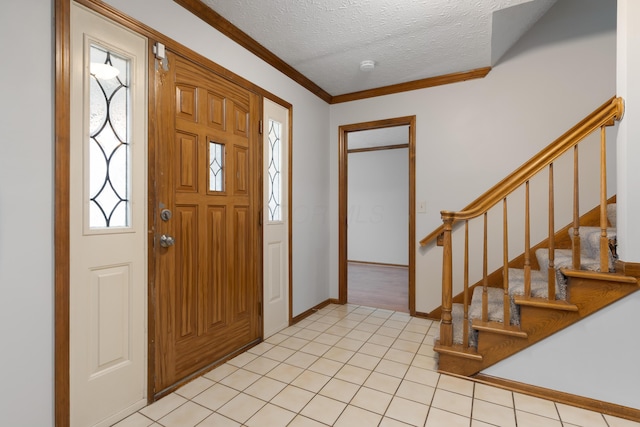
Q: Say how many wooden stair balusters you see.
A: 7